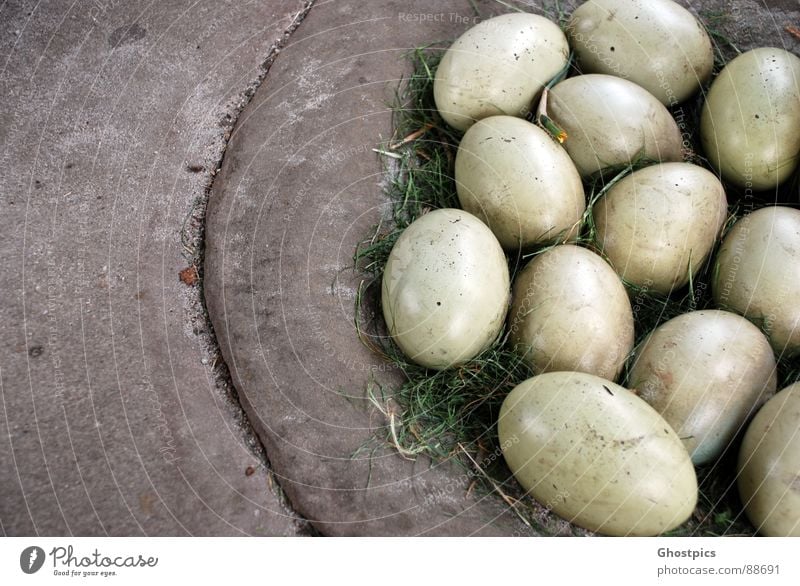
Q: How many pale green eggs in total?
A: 12